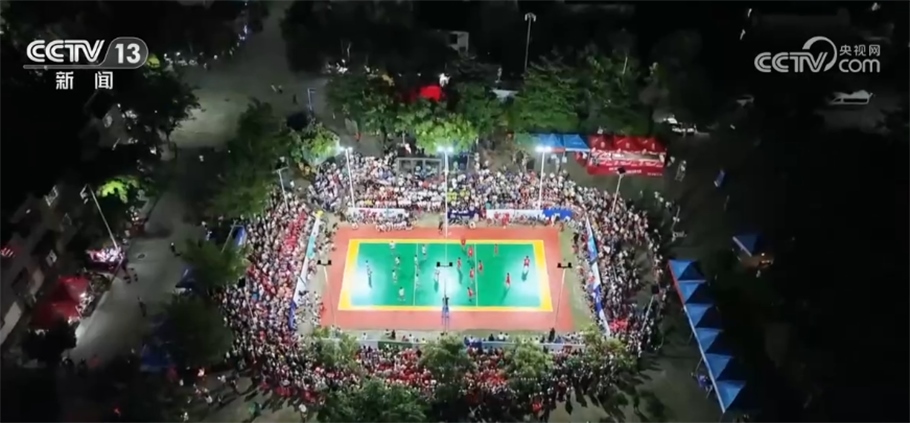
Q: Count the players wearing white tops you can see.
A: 9